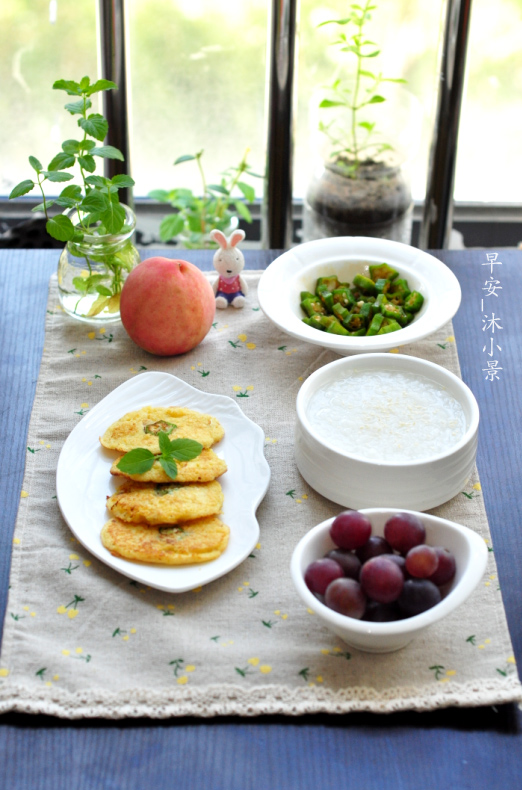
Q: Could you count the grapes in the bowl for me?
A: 12